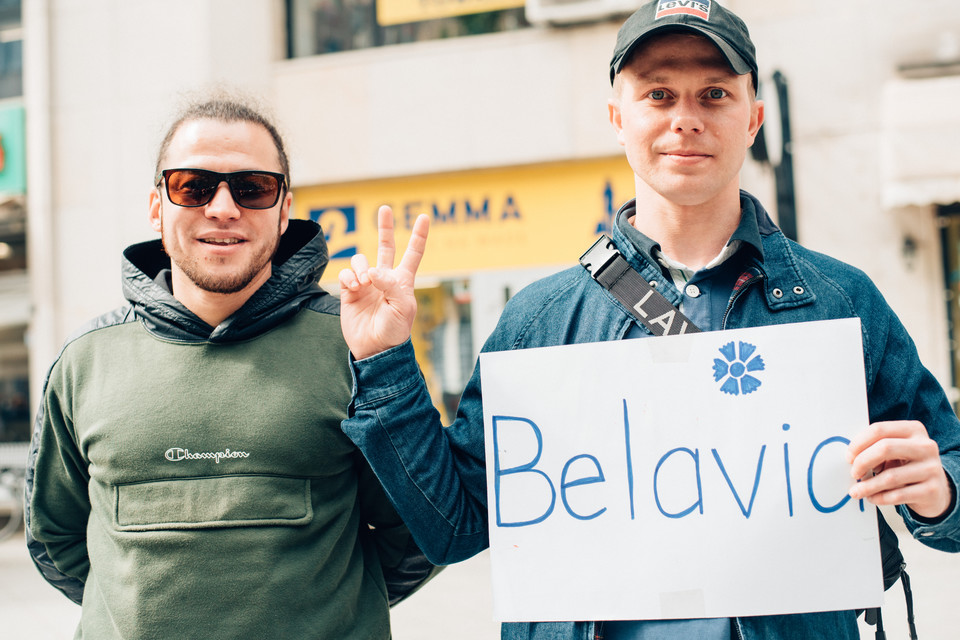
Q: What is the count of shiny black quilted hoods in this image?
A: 1